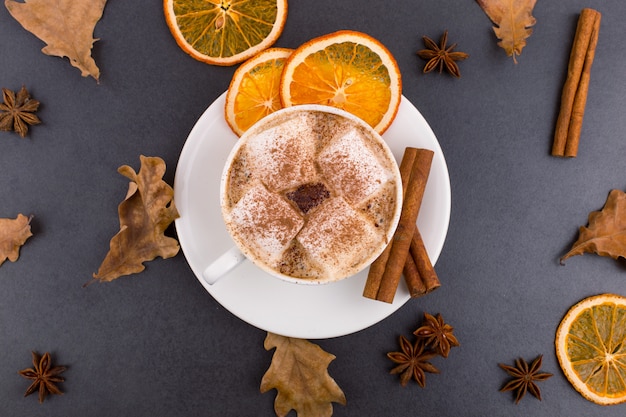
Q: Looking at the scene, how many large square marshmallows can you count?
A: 4